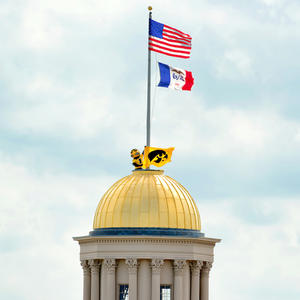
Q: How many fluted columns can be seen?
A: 8